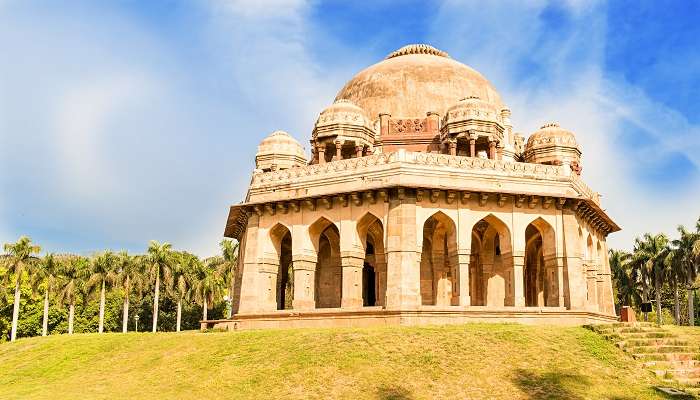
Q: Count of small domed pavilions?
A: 4